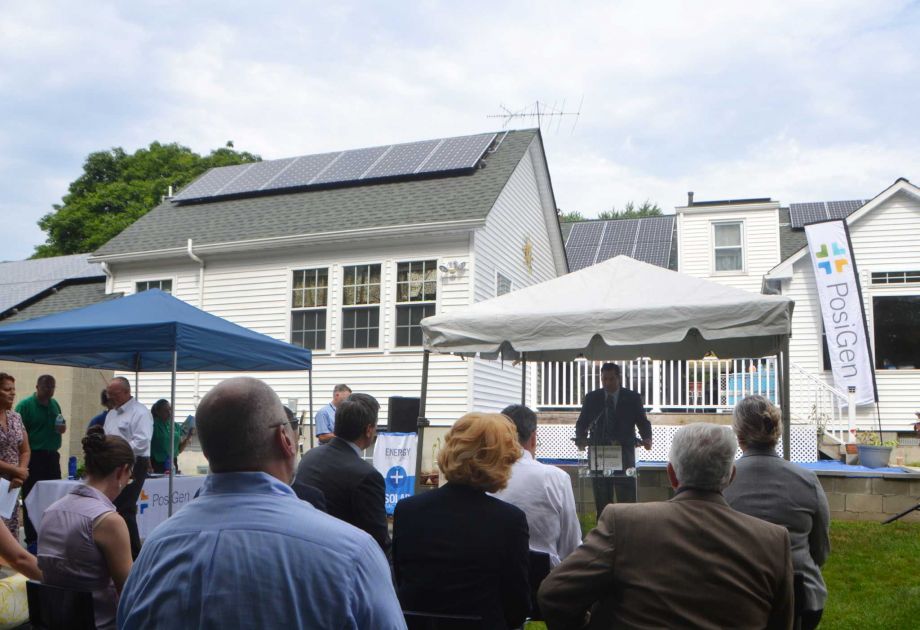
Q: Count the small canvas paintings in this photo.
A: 0